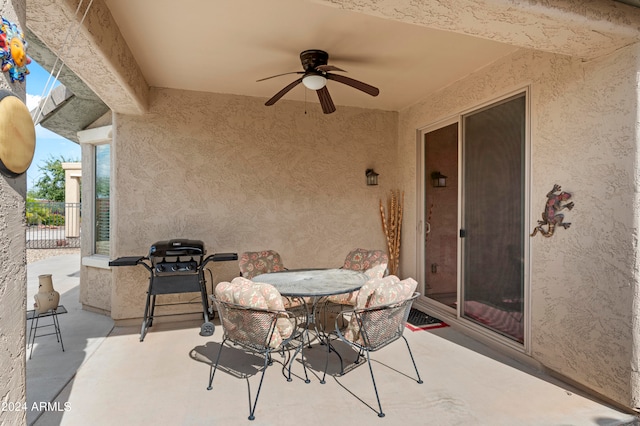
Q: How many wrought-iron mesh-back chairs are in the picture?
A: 4